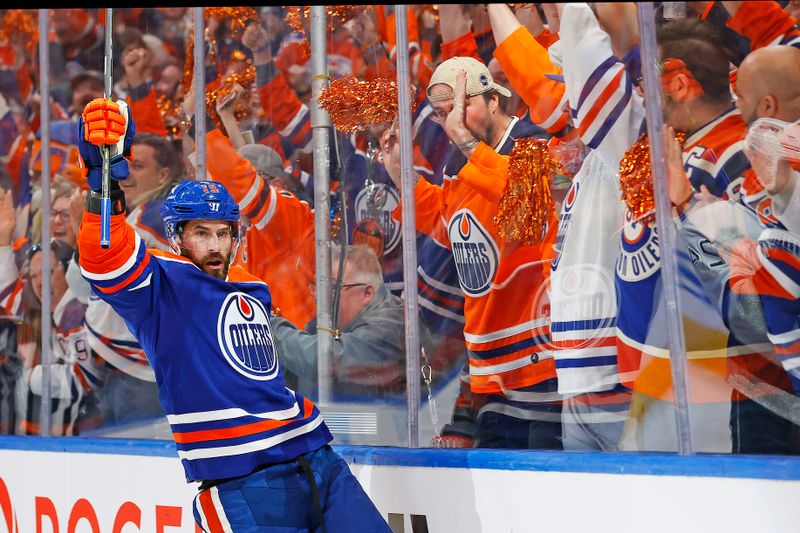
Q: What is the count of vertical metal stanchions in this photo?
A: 5